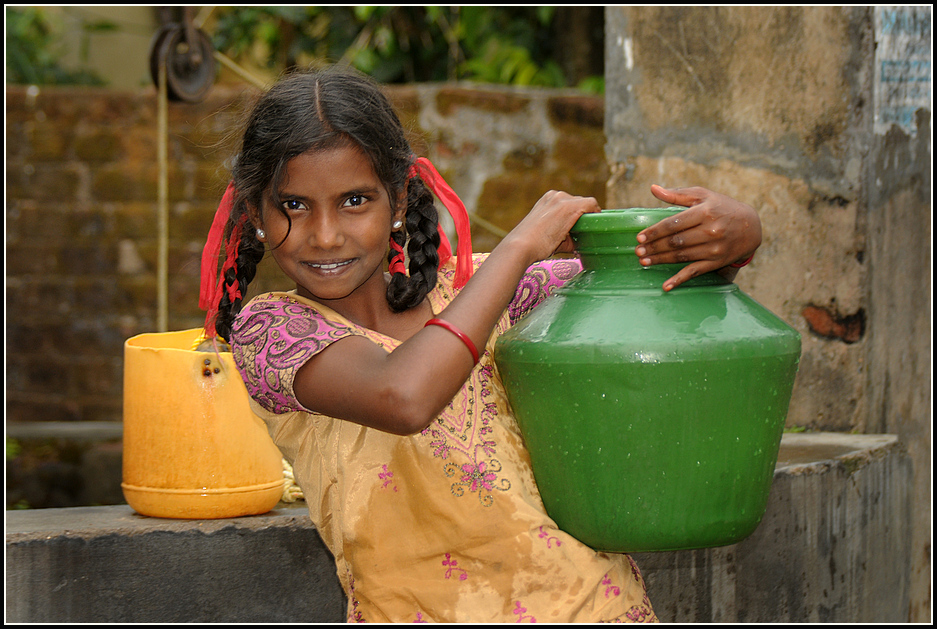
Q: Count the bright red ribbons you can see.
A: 2